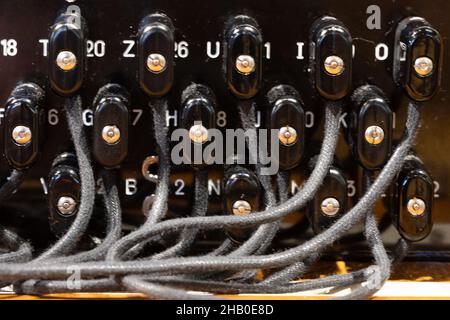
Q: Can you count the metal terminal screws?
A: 14